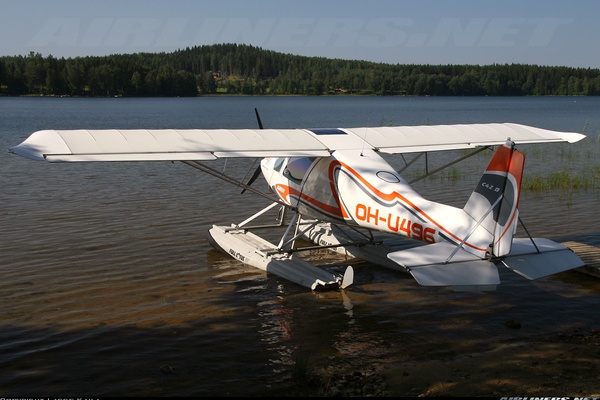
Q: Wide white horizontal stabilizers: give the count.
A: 2